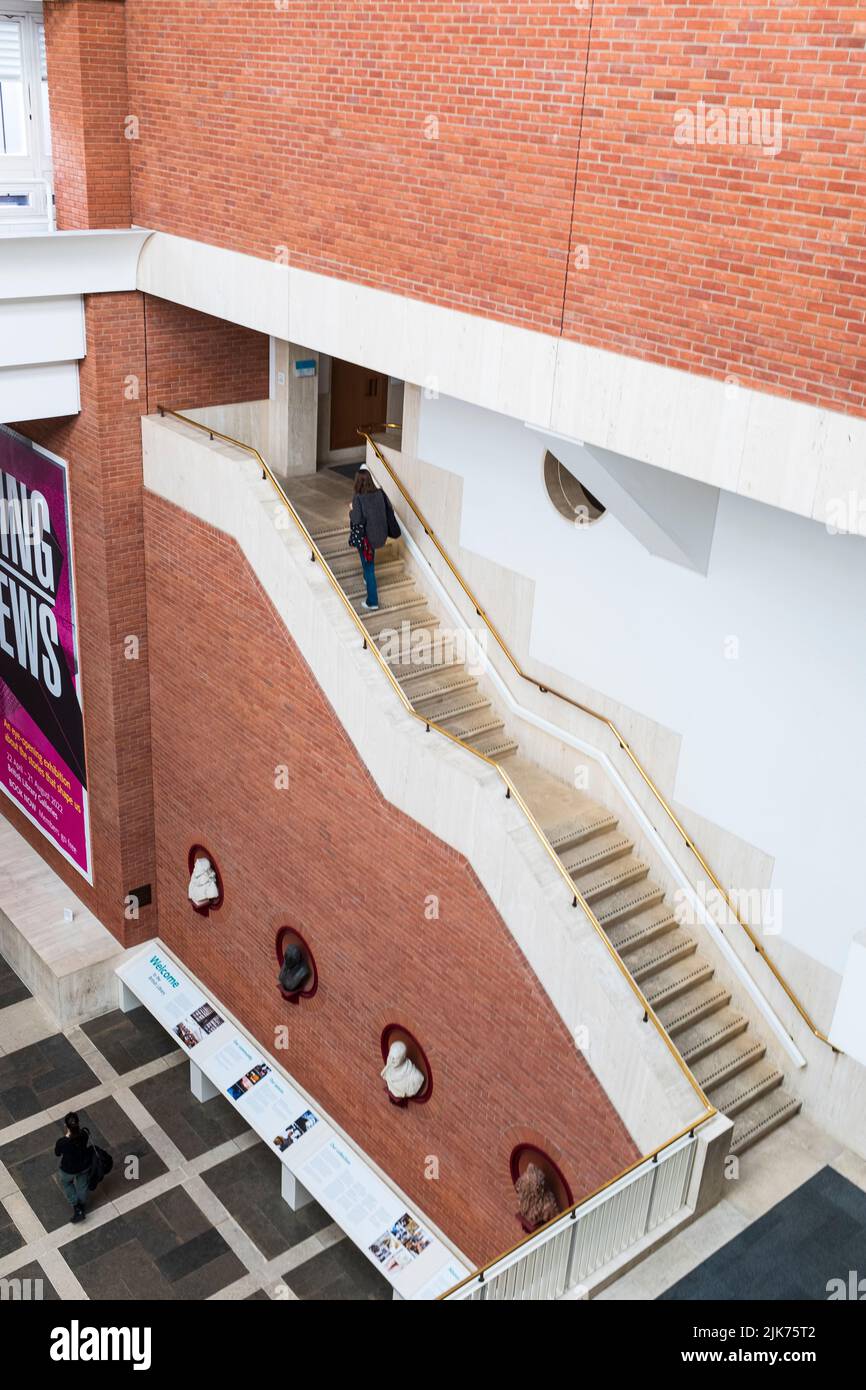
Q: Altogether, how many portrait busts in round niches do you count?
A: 4